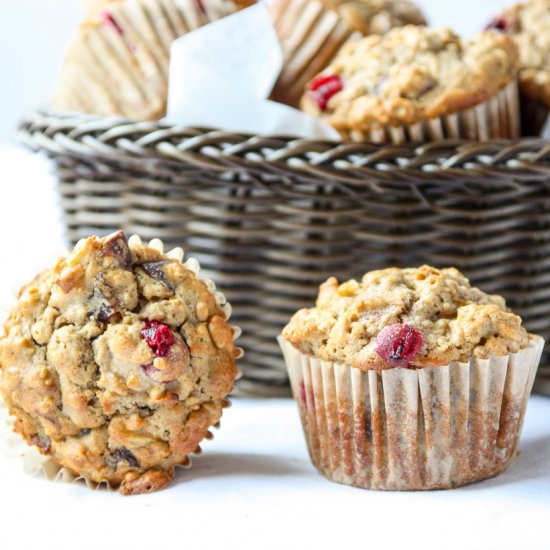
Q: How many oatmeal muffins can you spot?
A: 6